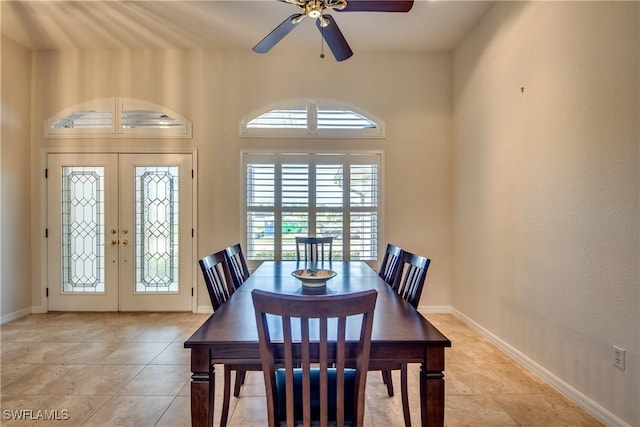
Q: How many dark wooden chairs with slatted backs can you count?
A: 6